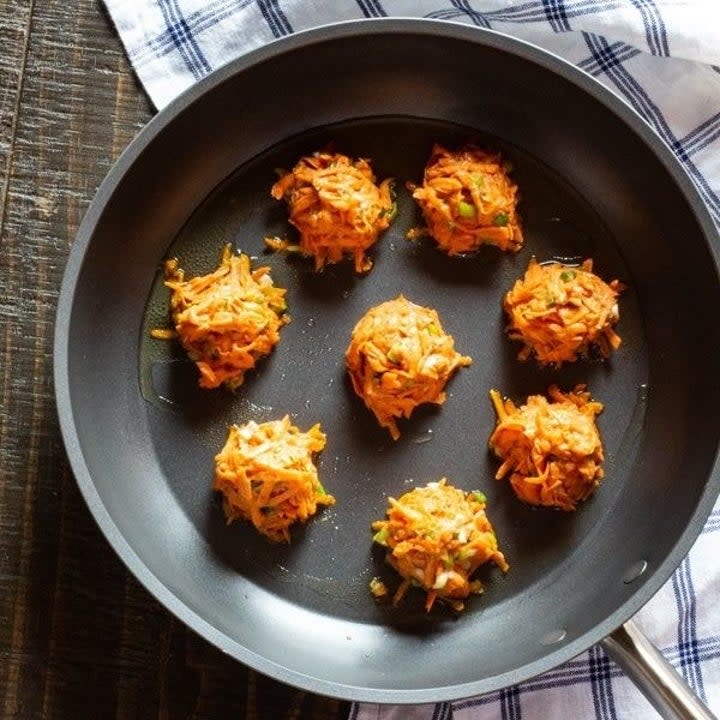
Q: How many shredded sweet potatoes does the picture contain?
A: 8